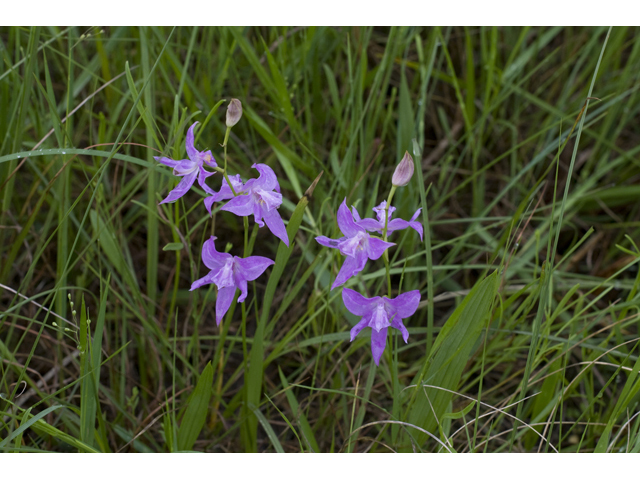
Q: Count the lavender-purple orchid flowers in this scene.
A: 7